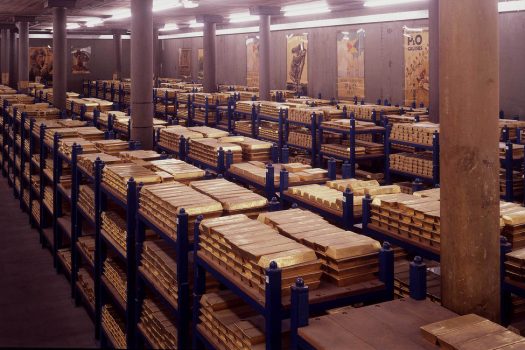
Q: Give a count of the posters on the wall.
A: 8